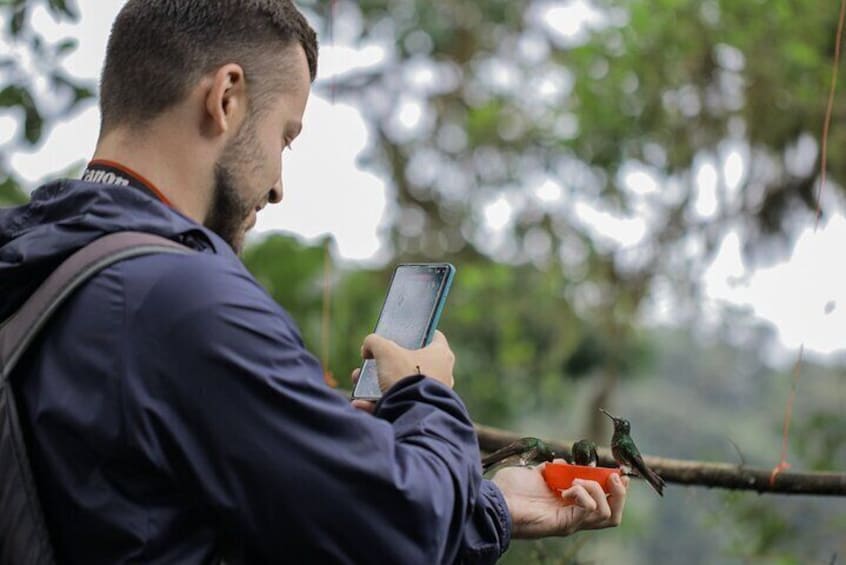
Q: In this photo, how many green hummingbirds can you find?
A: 3